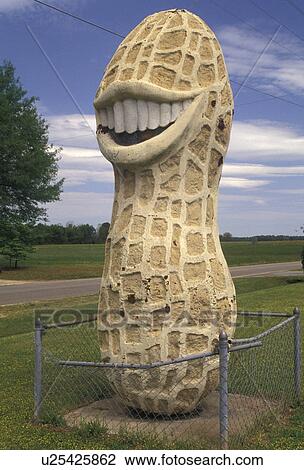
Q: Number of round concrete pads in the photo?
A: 1